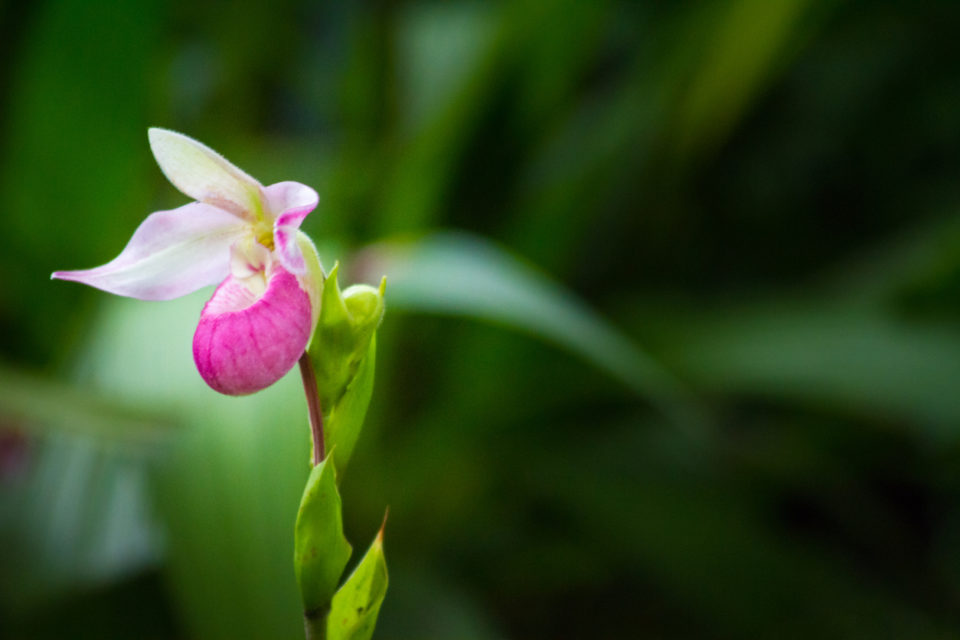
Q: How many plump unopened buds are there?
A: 1